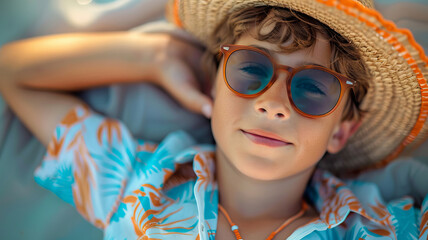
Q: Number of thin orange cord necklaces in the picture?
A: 1